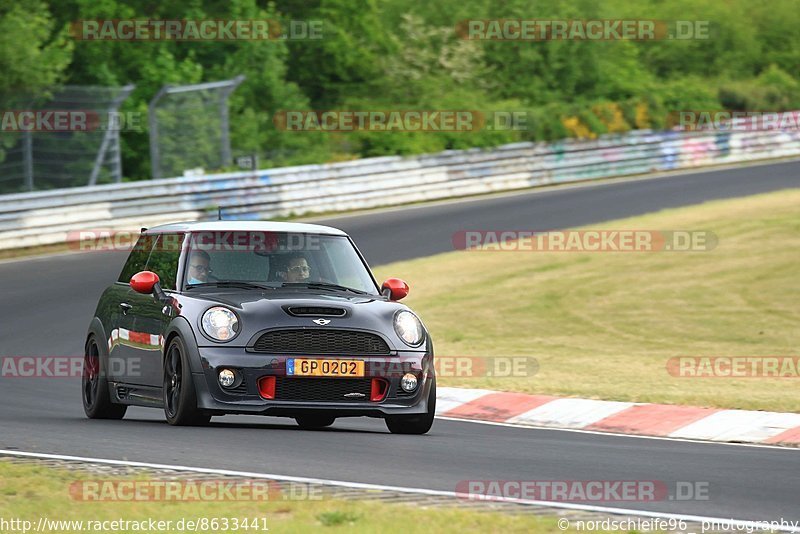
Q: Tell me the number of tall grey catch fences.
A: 2